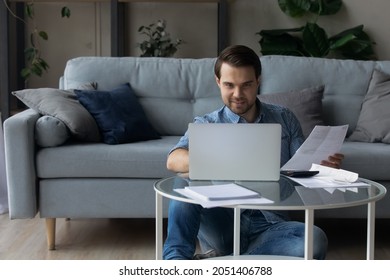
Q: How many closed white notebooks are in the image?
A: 1